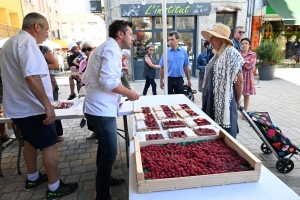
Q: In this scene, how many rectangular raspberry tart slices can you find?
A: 12